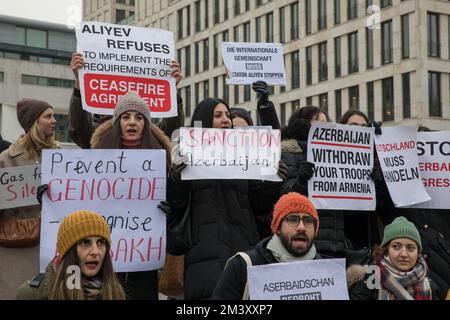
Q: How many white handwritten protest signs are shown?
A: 3